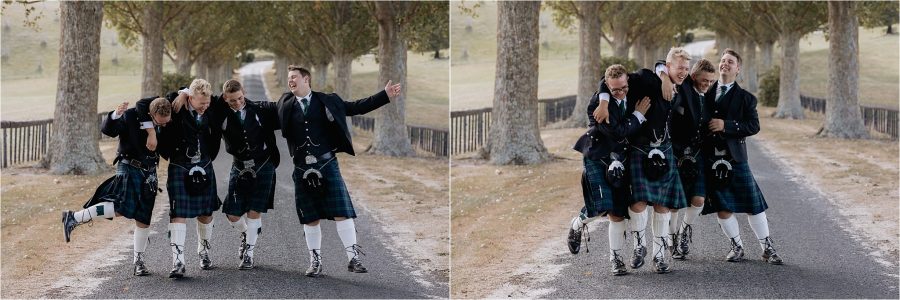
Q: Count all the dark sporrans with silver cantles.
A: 8